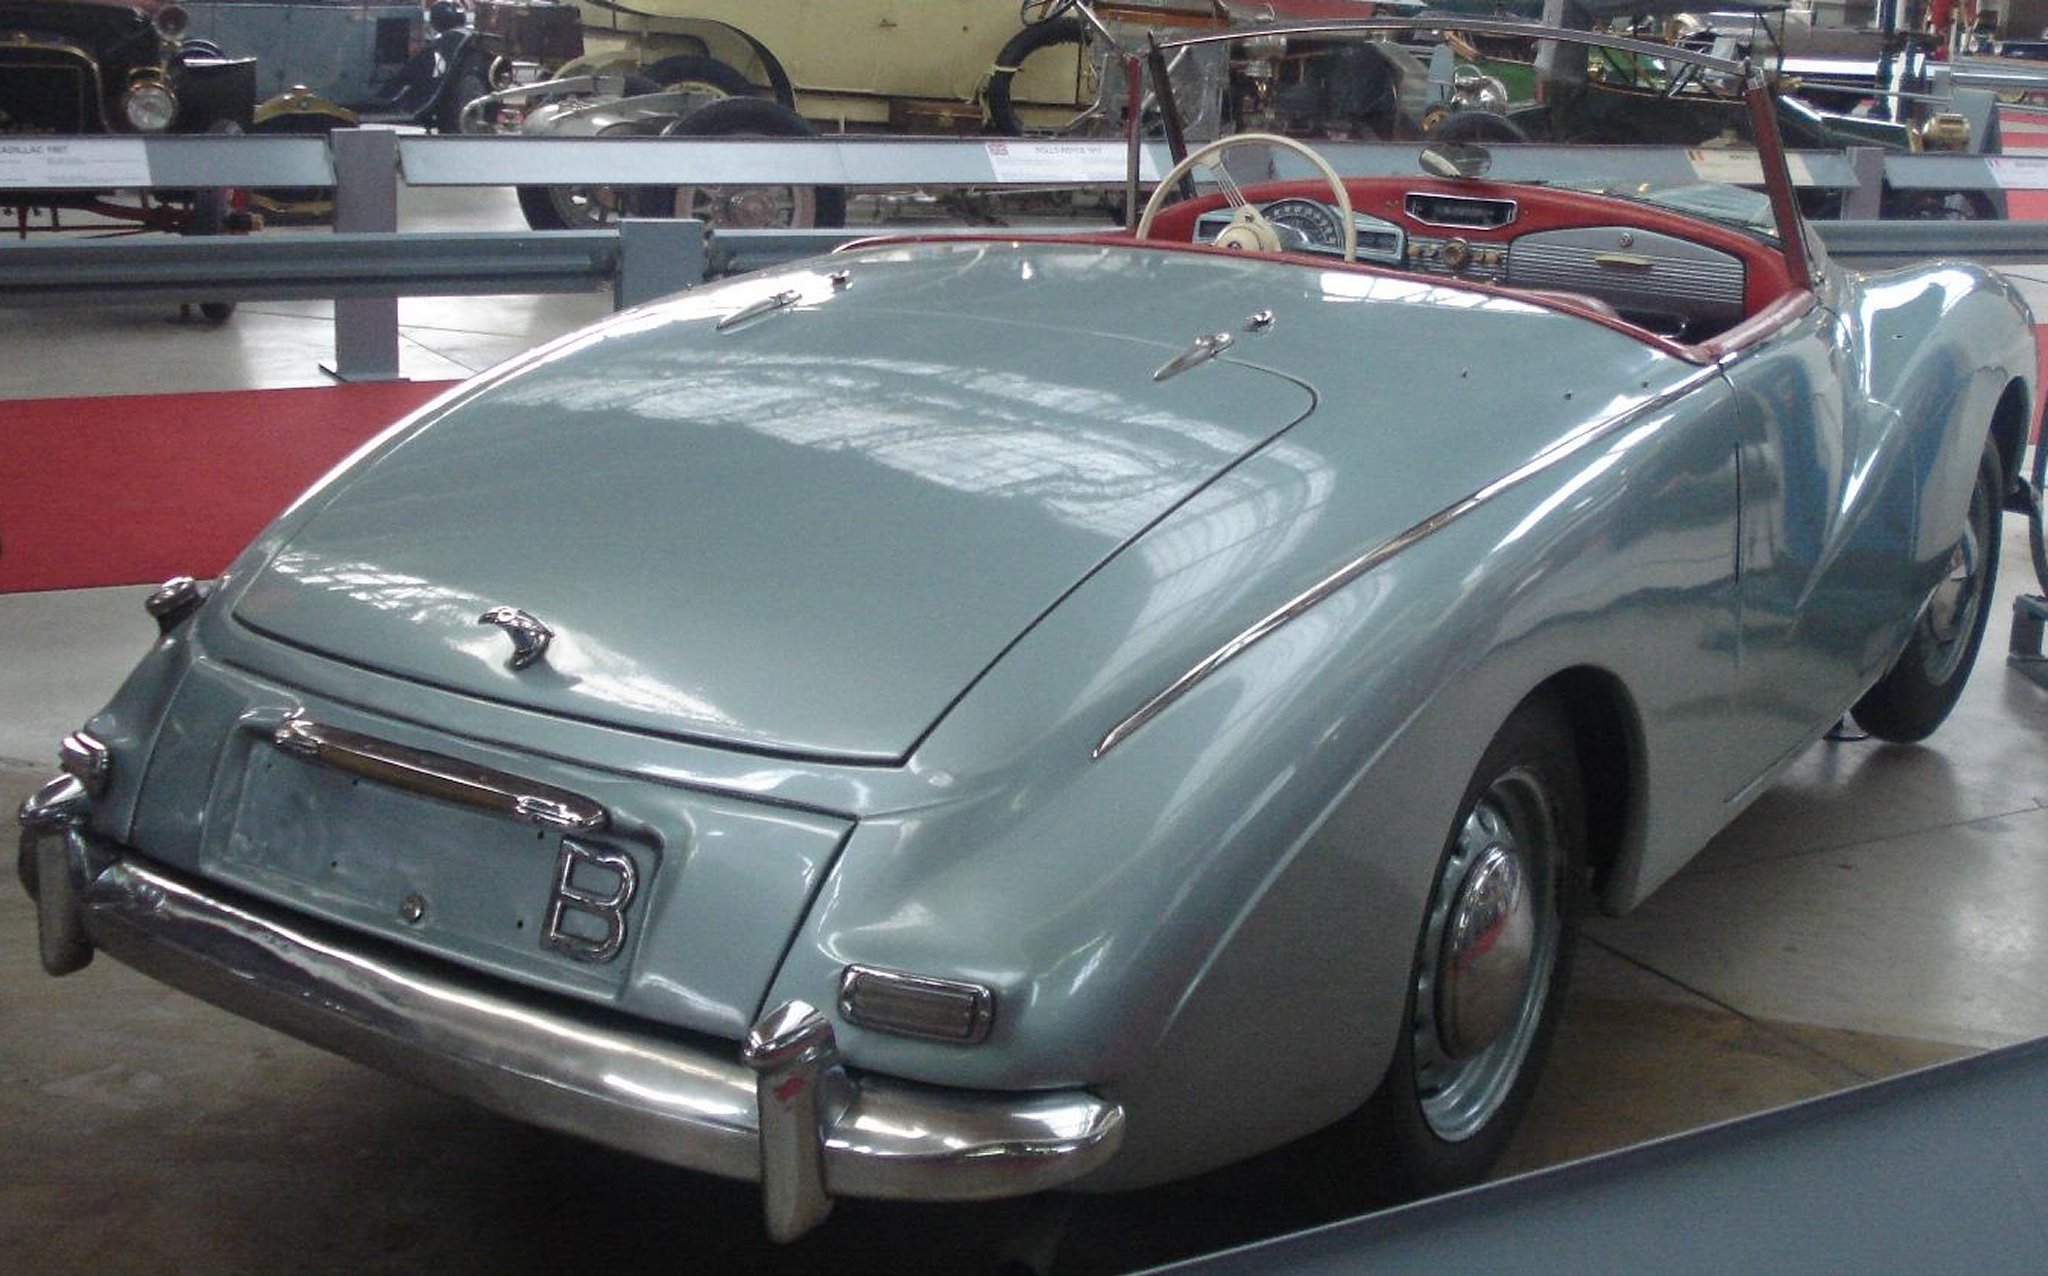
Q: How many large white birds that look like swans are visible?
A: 0